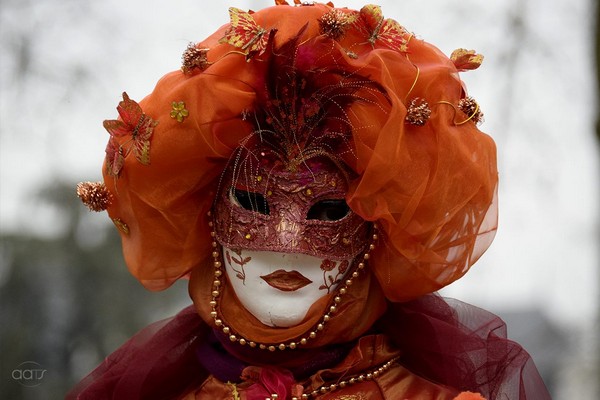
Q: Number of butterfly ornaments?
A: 5